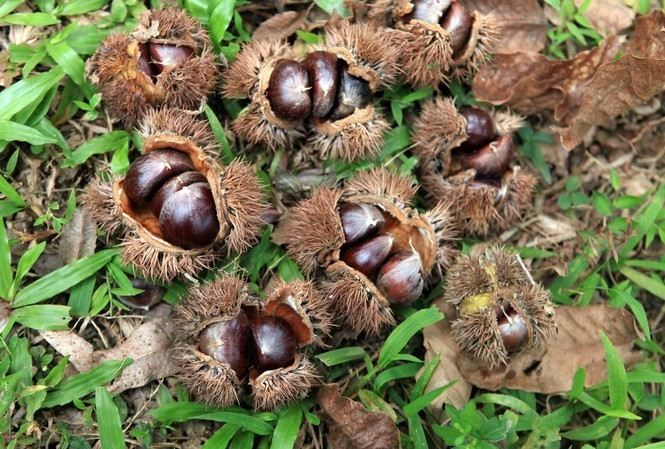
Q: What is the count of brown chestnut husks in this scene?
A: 8